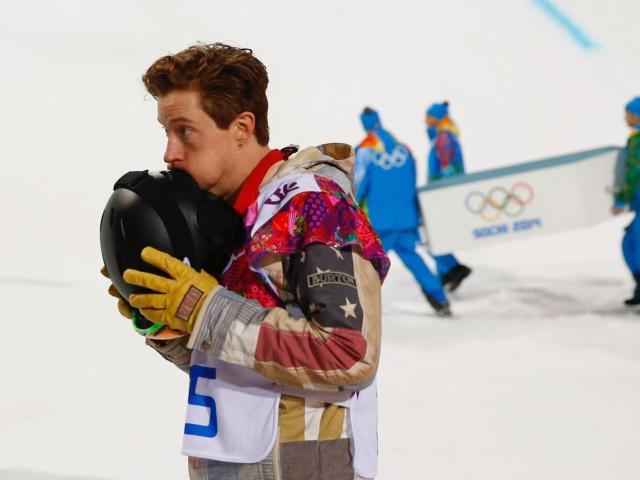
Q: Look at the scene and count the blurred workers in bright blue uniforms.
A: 3